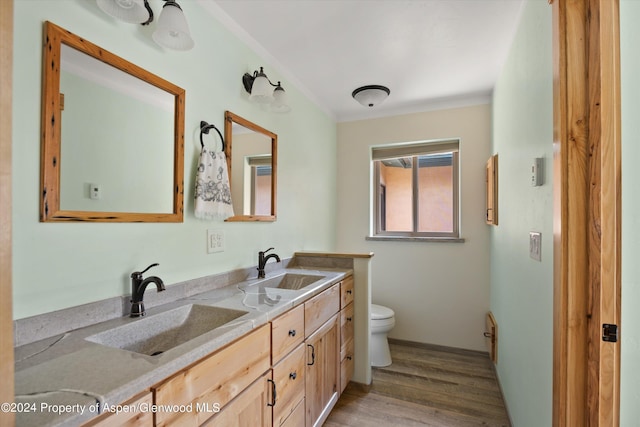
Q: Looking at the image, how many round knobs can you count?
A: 5